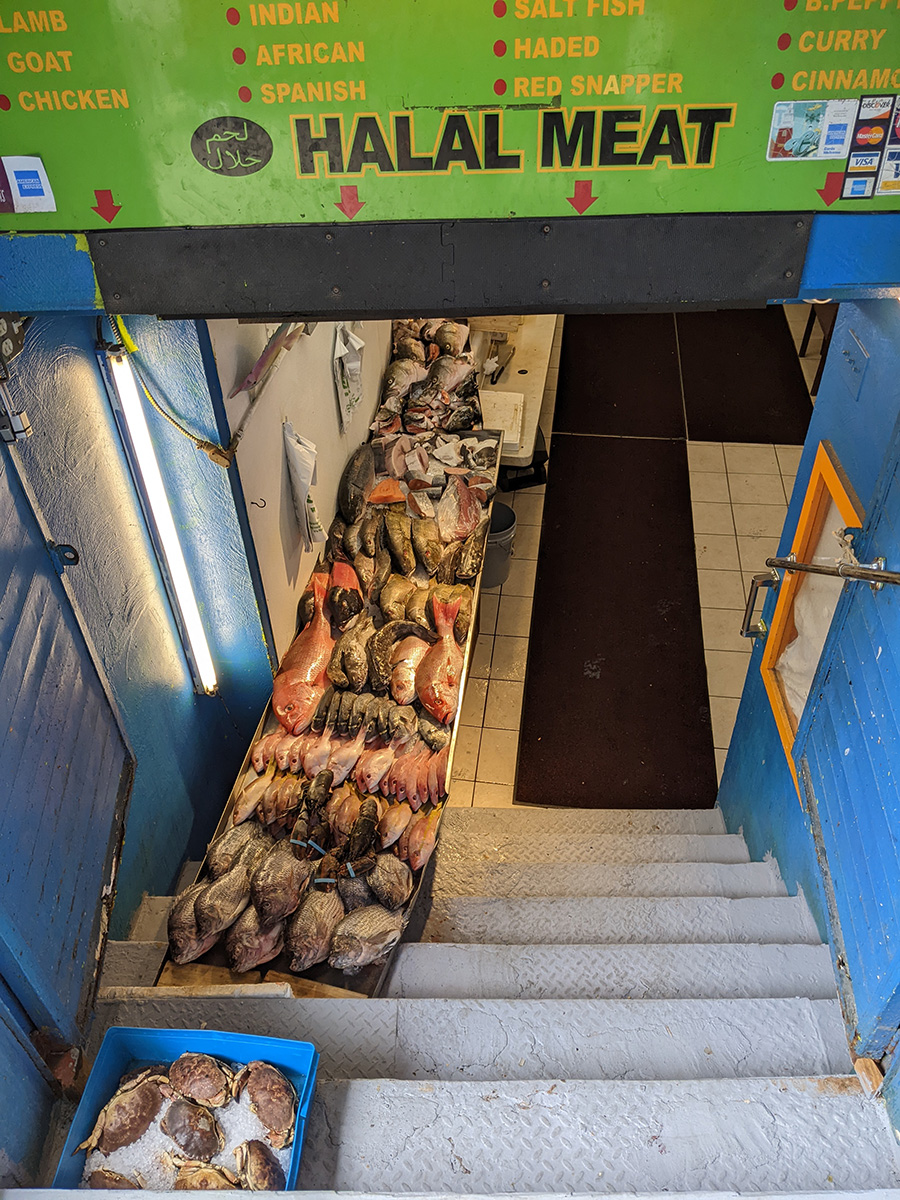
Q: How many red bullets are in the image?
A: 10